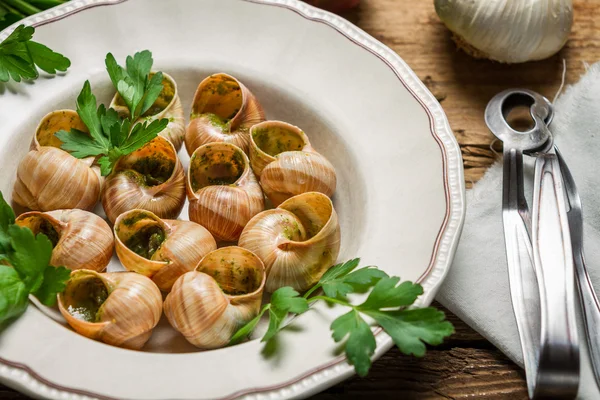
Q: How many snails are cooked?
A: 11